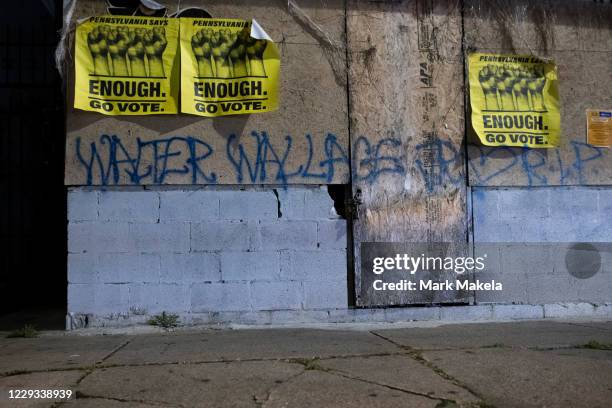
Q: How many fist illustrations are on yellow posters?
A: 12